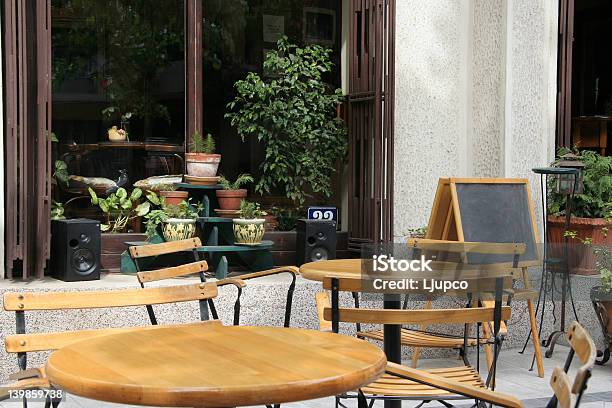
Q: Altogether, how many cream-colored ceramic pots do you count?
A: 2